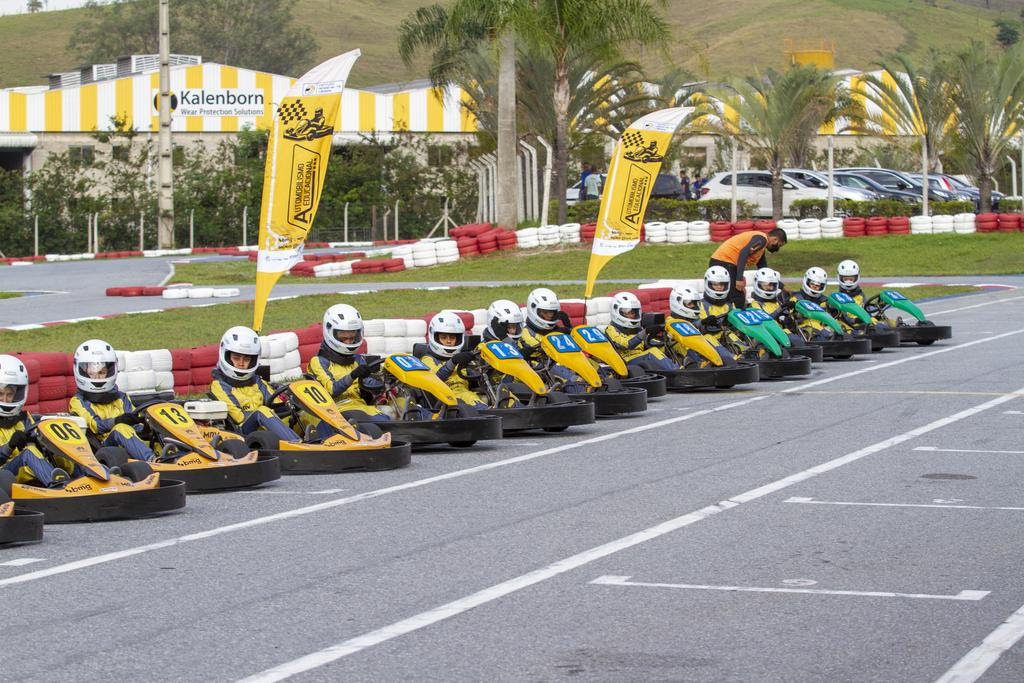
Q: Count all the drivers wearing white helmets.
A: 13